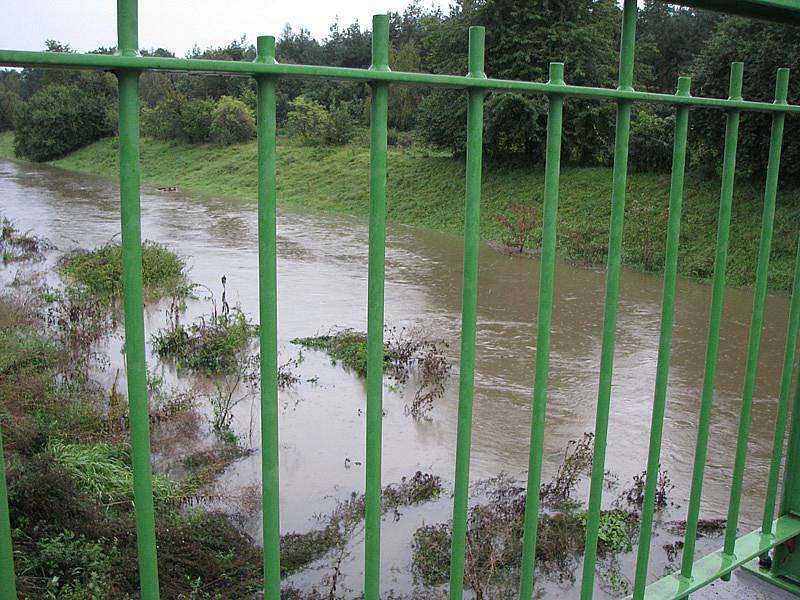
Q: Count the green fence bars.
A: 11